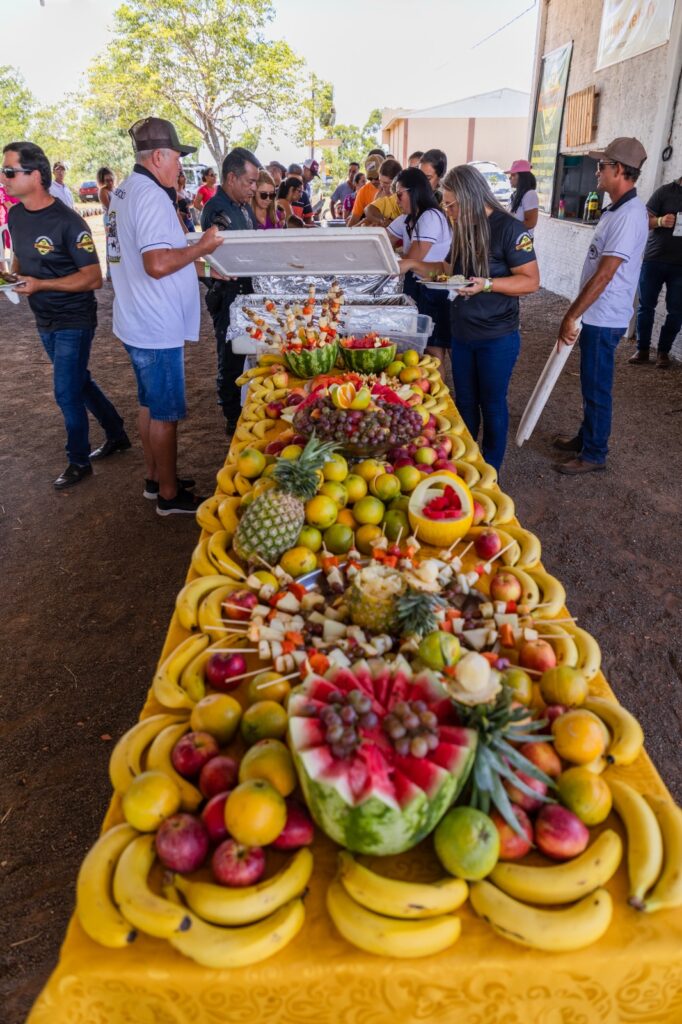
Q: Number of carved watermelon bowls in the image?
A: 3